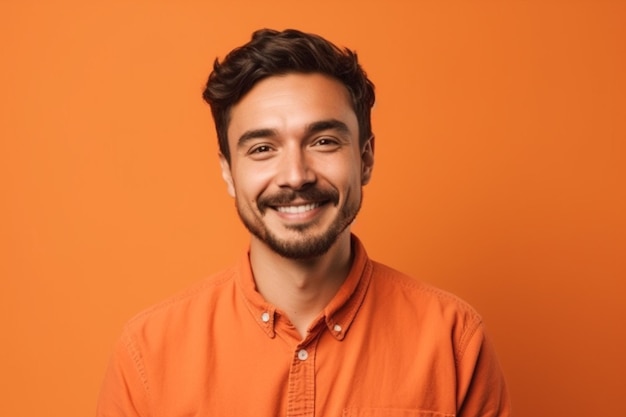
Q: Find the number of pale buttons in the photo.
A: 3